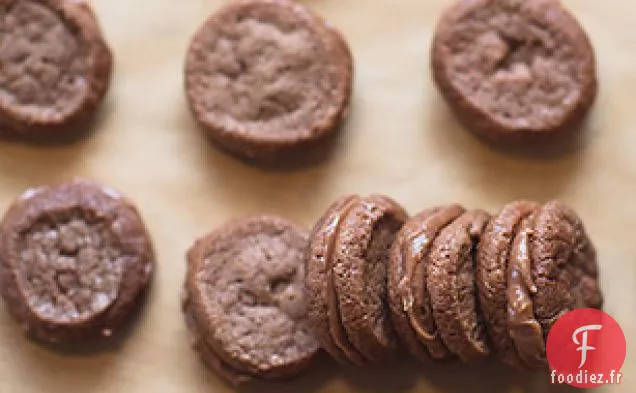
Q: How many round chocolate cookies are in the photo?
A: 8